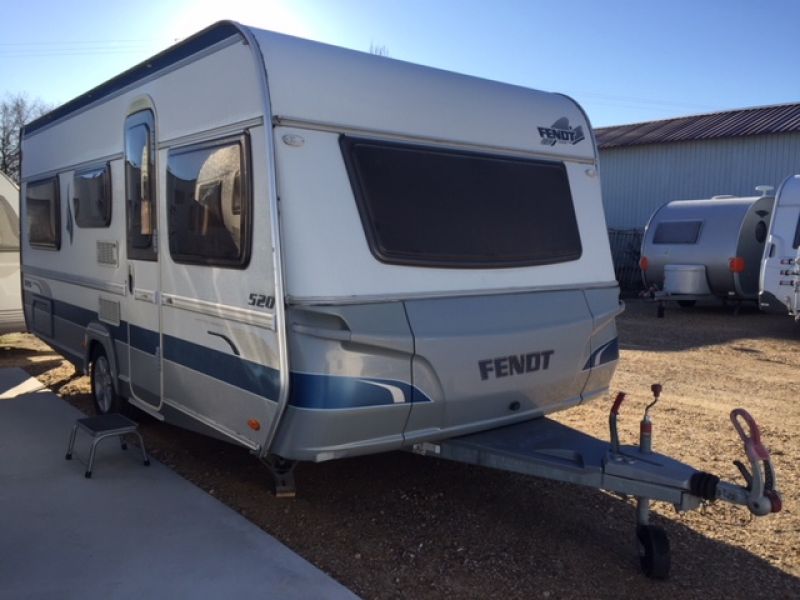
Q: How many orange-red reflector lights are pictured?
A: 3